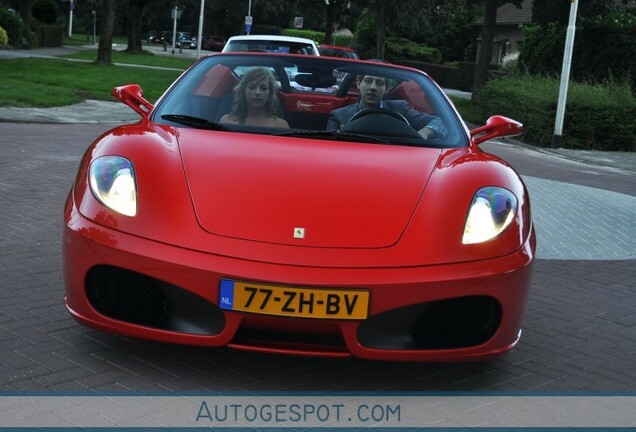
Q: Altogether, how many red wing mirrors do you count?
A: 2